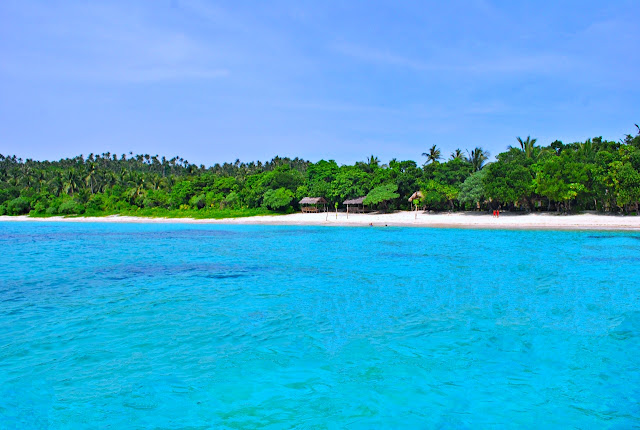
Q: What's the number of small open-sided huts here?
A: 3